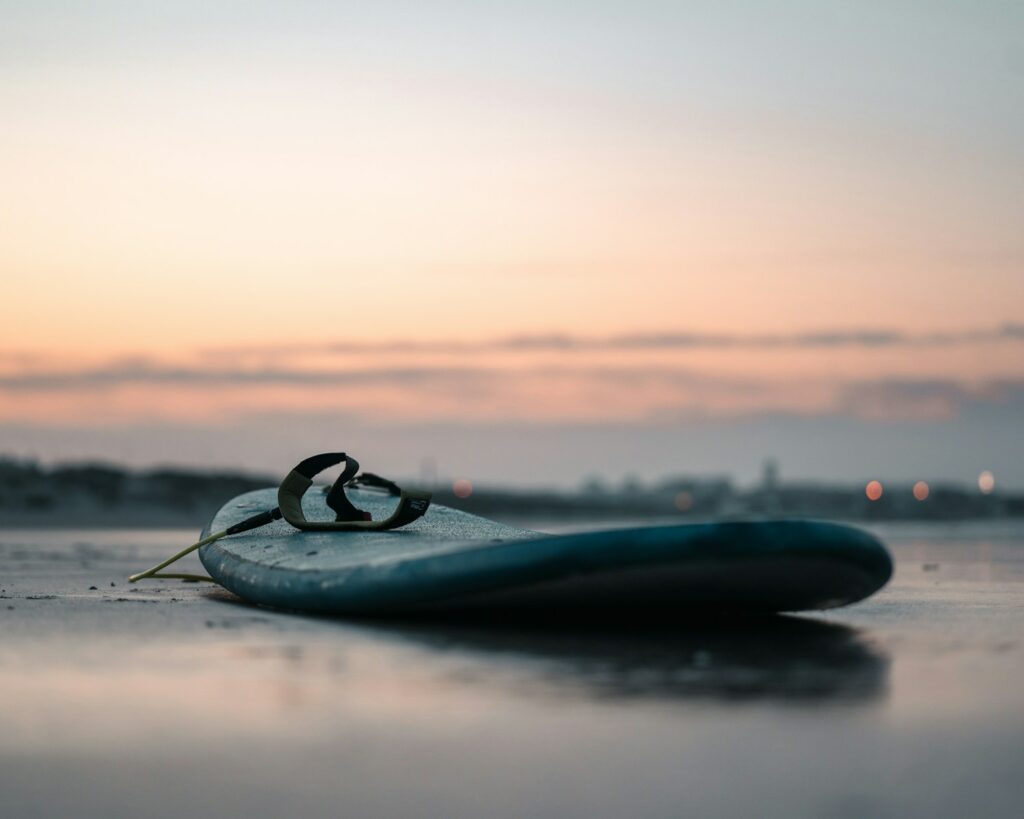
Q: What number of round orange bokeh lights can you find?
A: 5